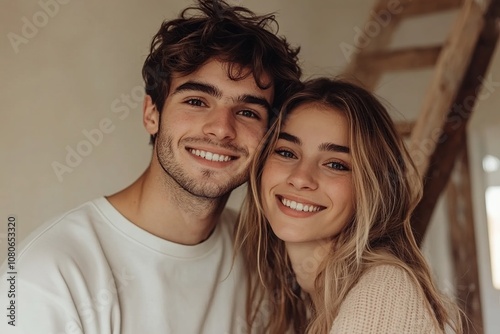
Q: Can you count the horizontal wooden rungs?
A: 3